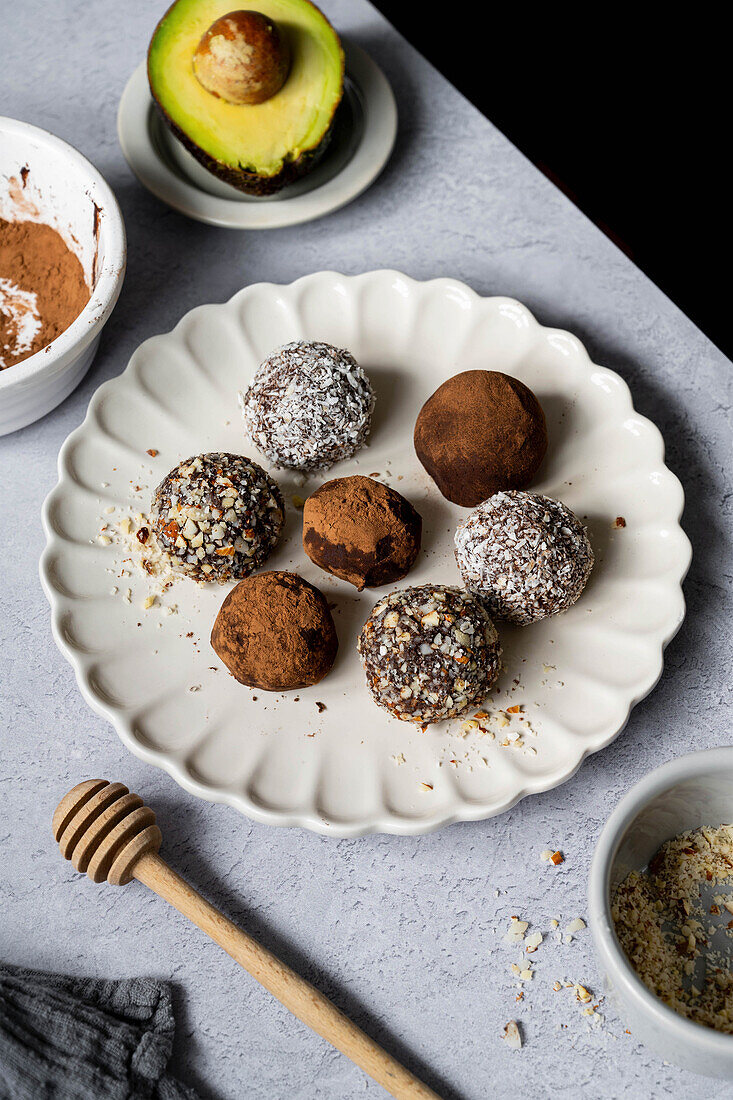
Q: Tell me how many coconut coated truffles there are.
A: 2